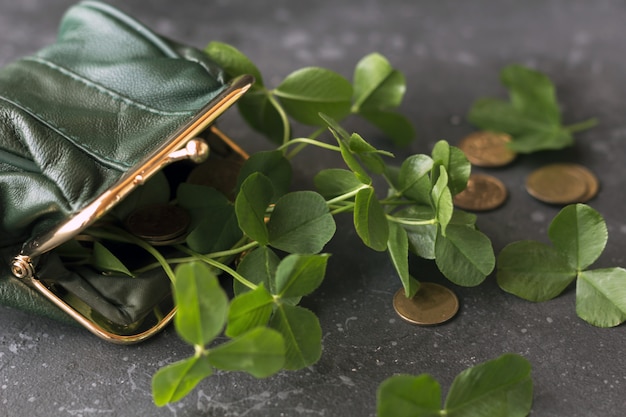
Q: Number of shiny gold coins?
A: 5